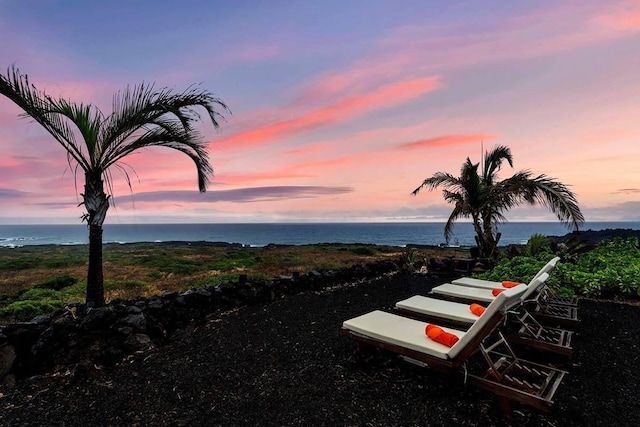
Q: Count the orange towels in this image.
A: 4